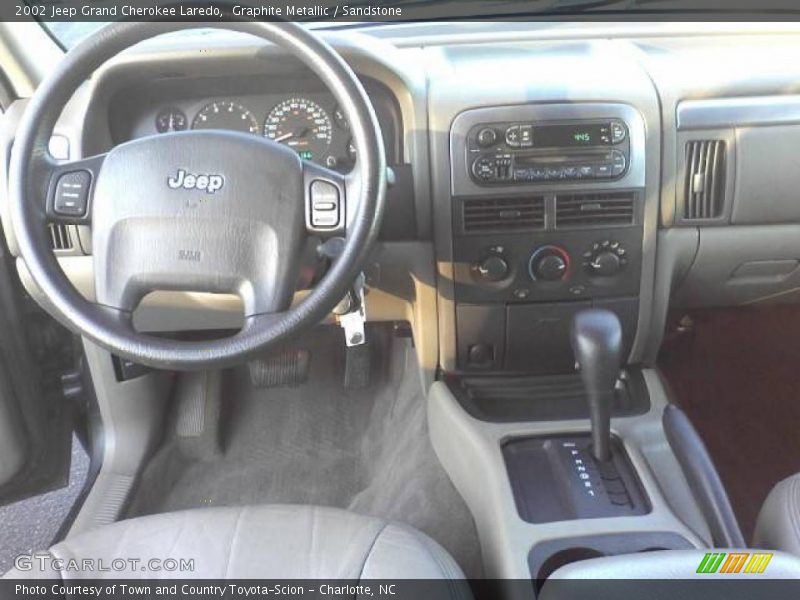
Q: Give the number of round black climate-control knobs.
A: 3